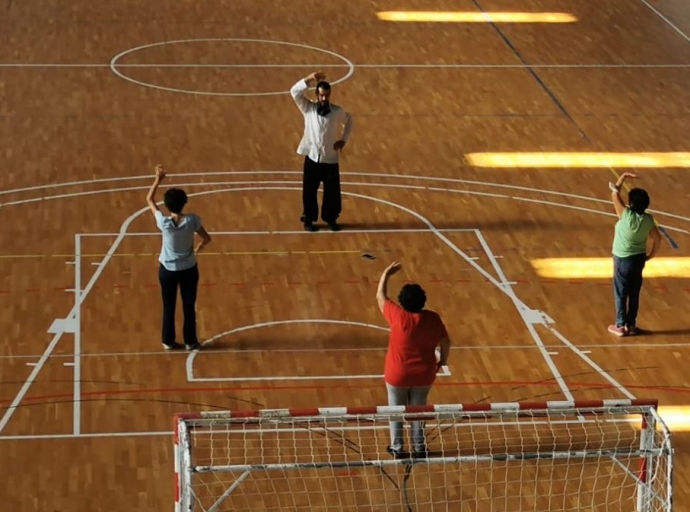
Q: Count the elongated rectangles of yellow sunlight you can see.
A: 4